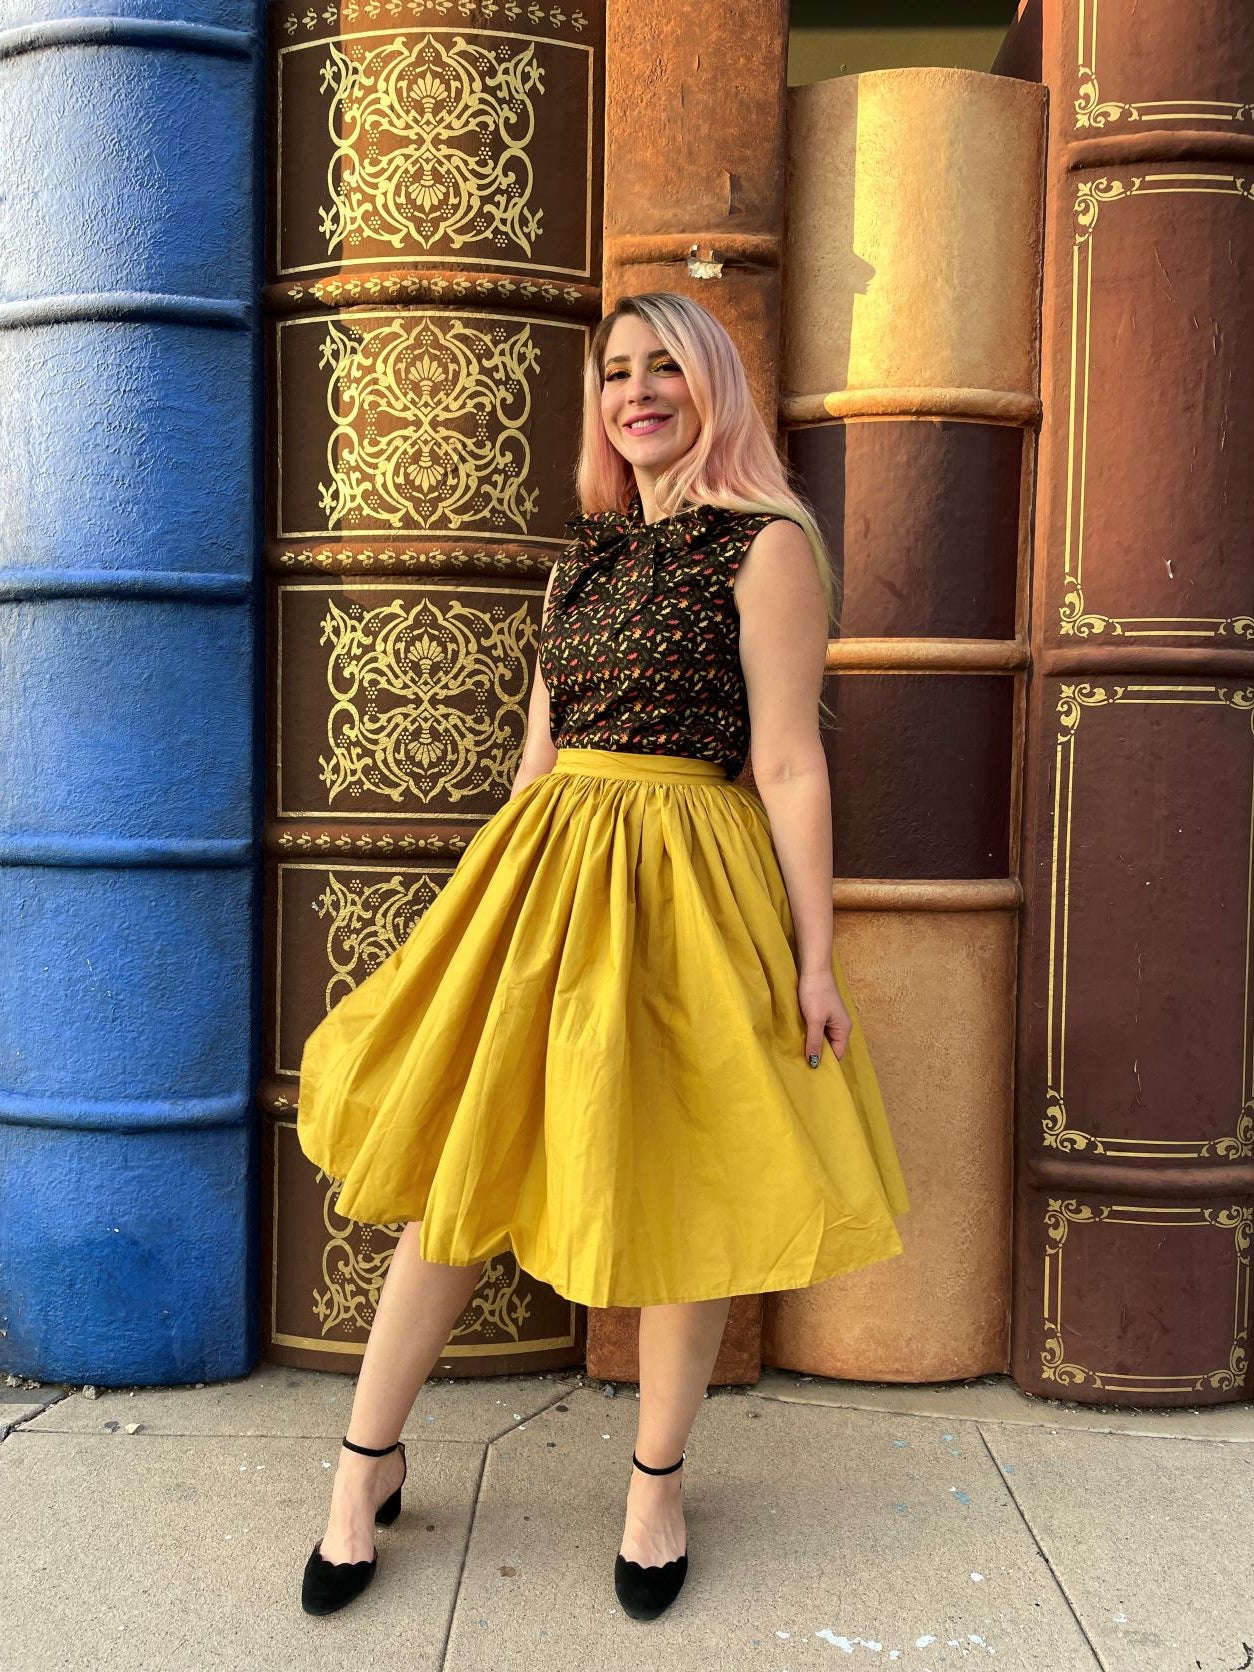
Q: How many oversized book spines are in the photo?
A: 5